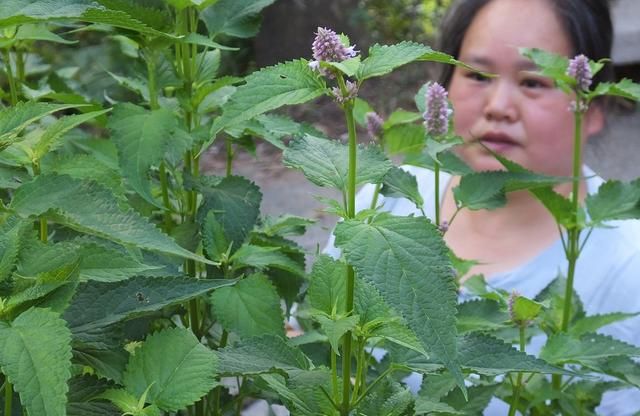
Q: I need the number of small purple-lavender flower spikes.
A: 5